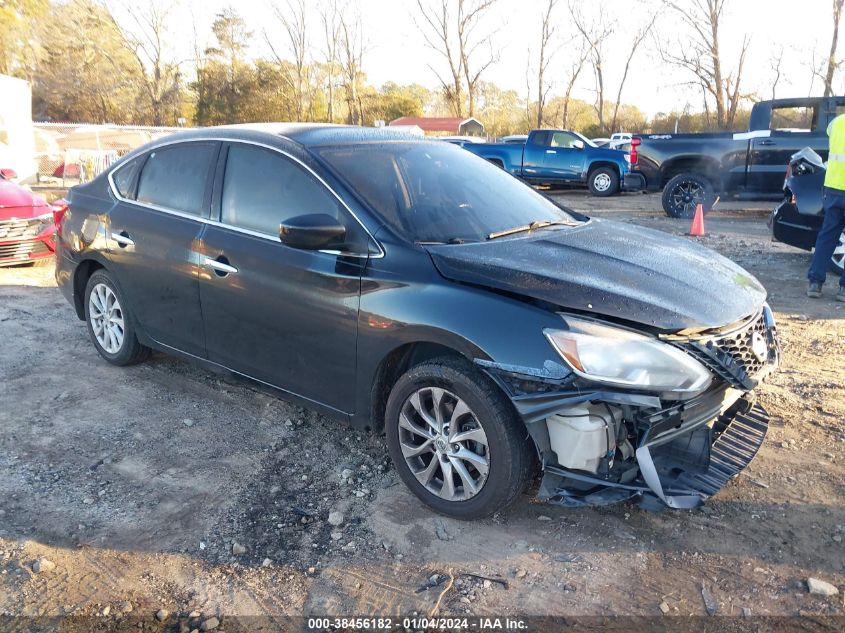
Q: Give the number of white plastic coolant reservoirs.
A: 1